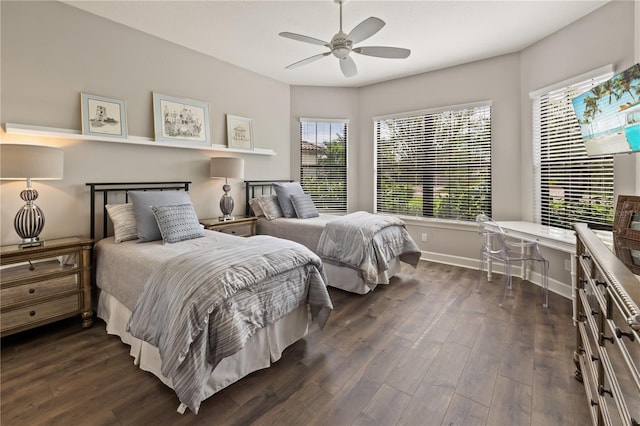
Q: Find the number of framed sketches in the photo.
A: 3